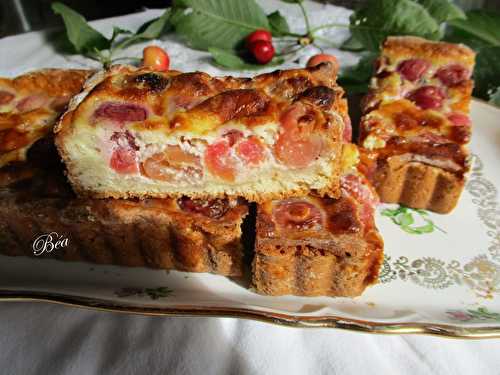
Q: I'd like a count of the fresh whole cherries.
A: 4